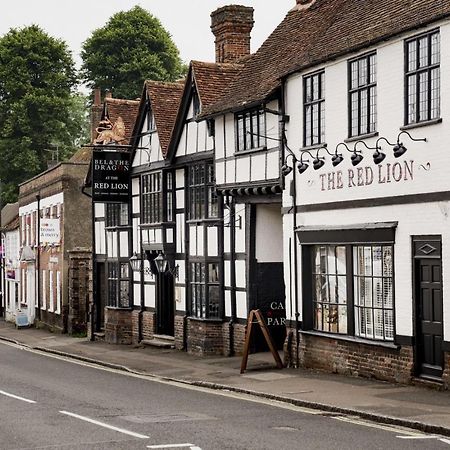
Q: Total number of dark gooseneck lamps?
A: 7